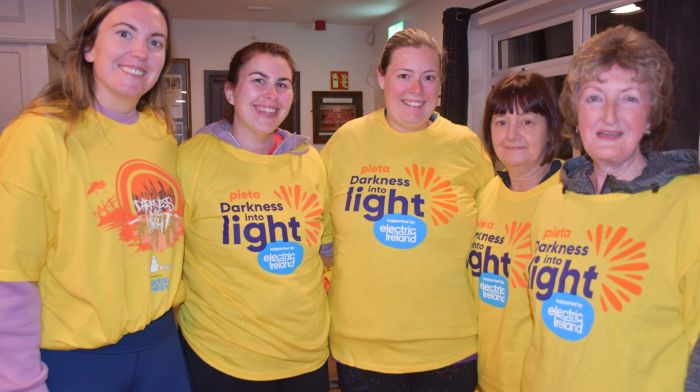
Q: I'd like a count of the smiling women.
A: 5